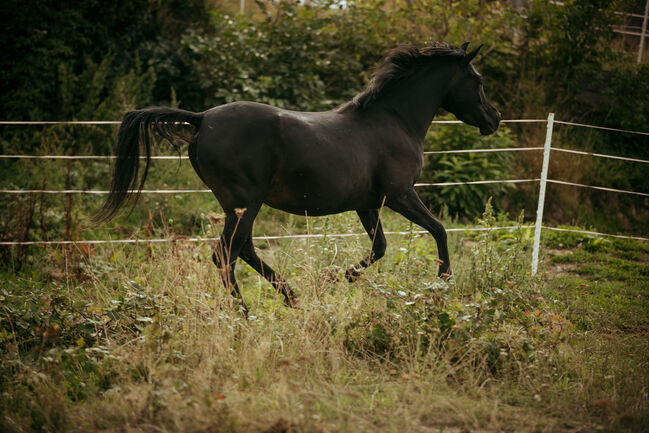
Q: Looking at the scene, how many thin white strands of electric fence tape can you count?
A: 4